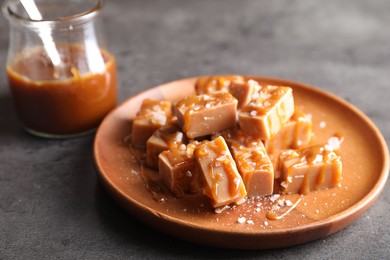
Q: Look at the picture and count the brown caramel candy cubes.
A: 11